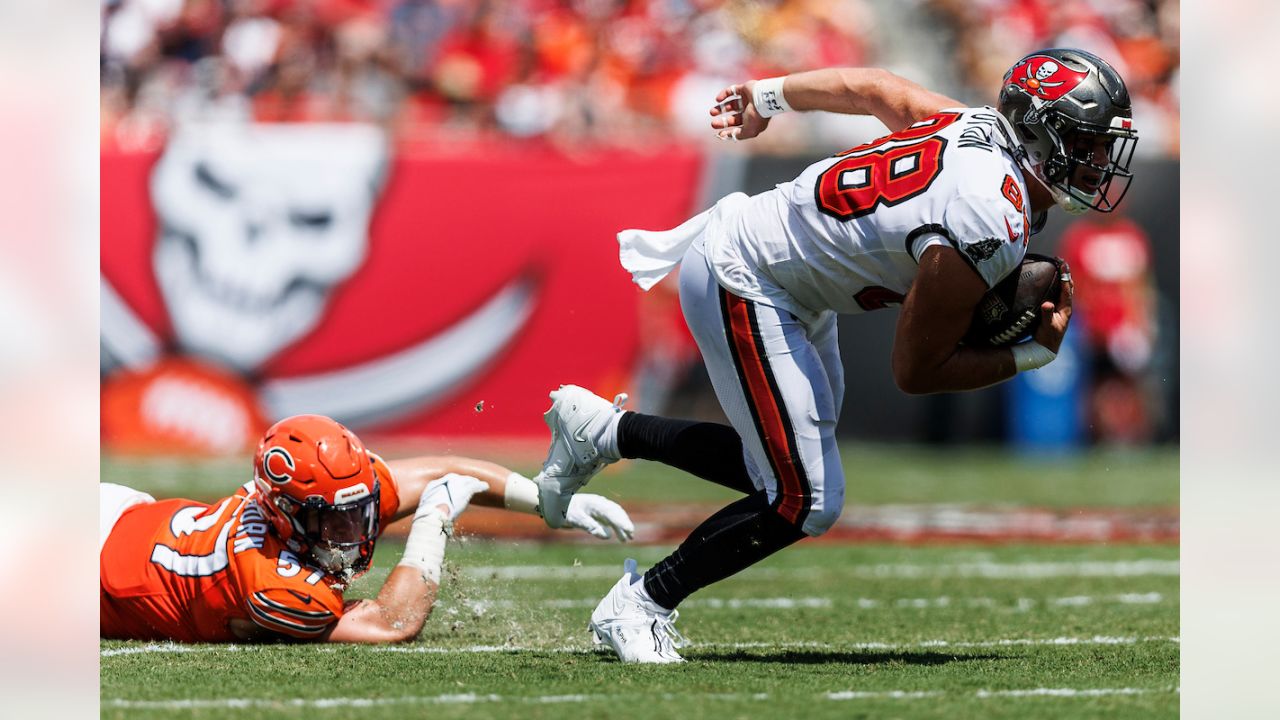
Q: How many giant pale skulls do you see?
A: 1